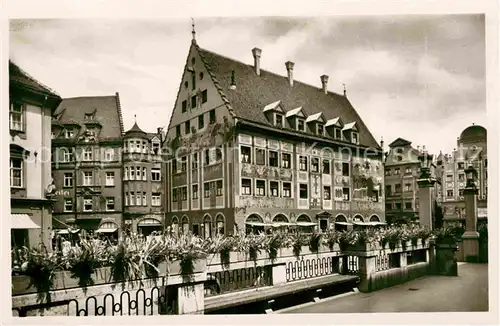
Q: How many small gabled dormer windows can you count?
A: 5